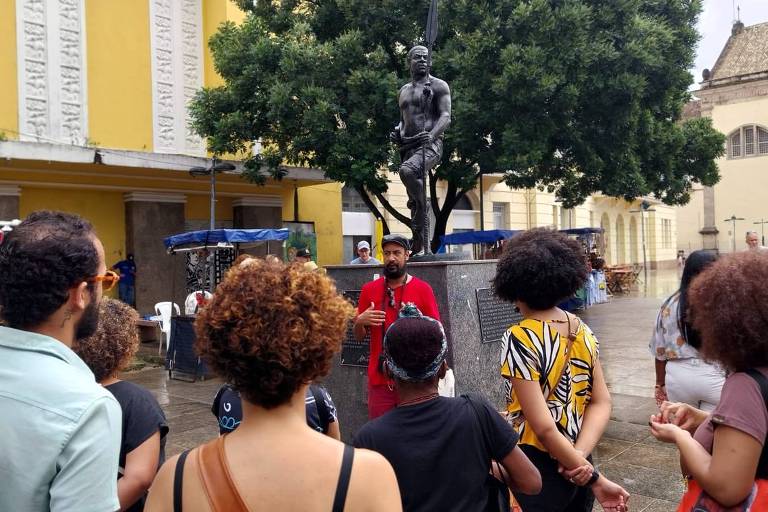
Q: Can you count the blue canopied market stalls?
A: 3